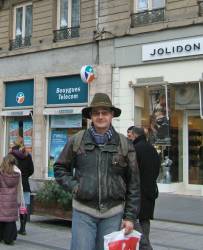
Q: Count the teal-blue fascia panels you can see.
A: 2